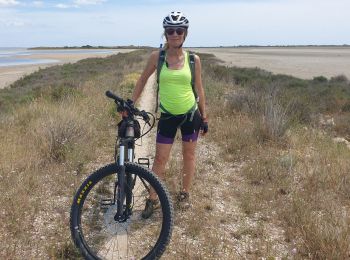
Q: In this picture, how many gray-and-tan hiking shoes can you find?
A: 2